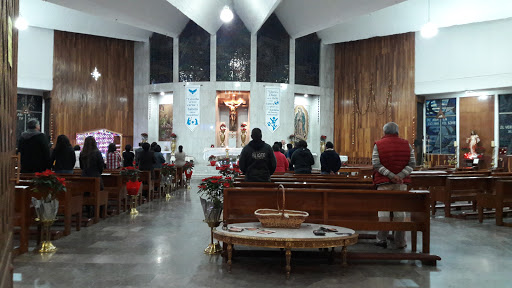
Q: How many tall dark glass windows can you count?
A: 5